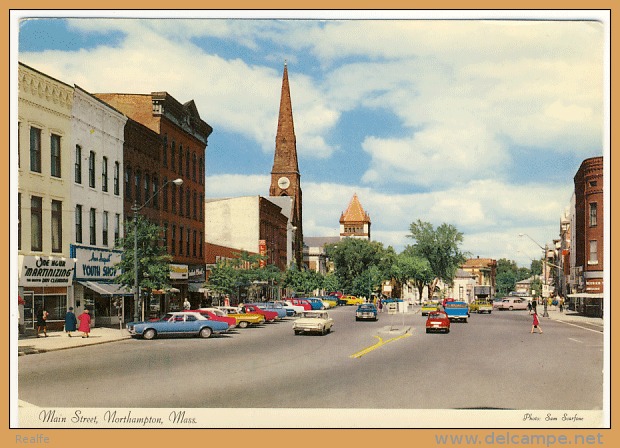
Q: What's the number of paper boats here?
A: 0